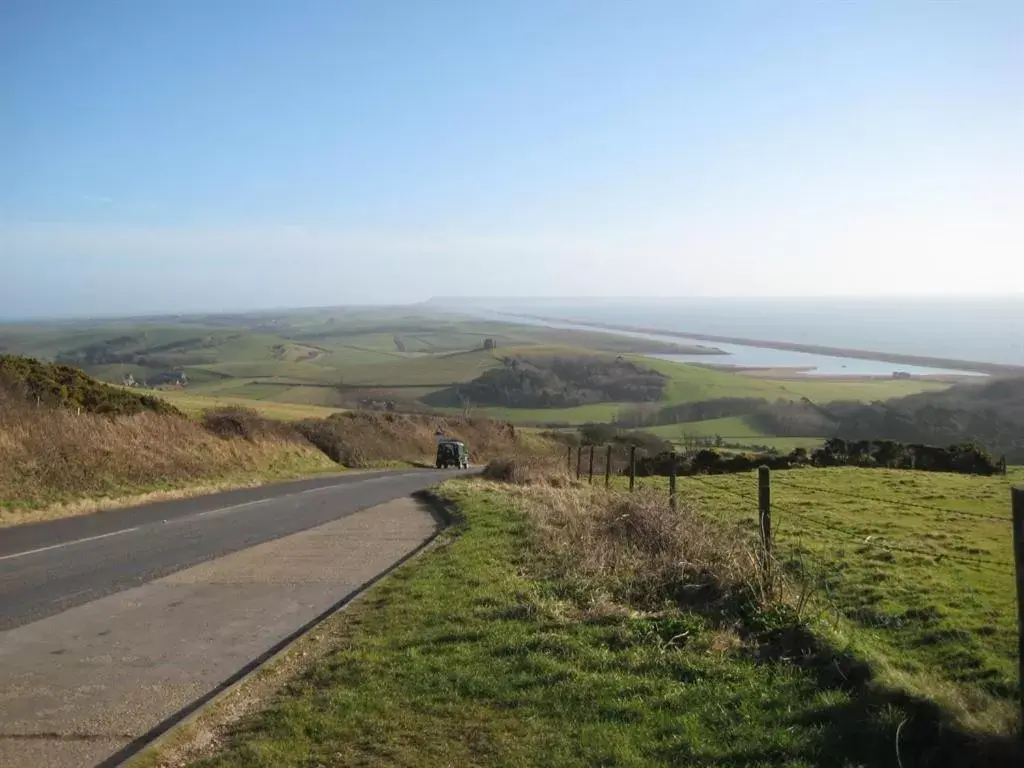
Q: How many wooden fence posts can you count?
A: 8